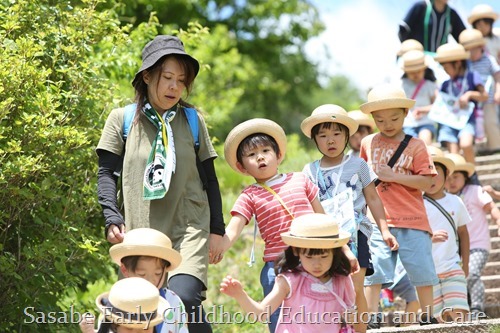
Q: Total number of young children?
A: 14